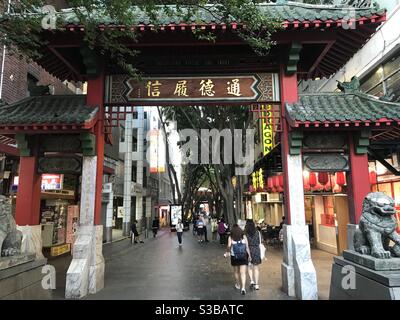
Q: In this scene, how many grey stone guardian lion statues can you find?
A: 2